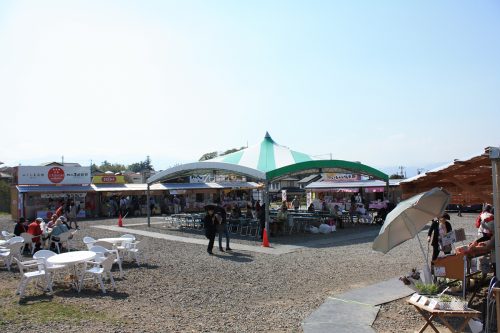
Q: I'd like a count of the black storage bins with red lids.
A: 0